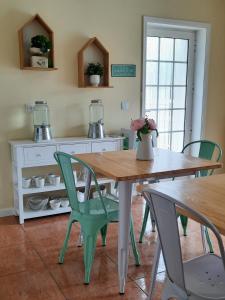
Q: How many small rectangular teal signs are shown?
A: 1